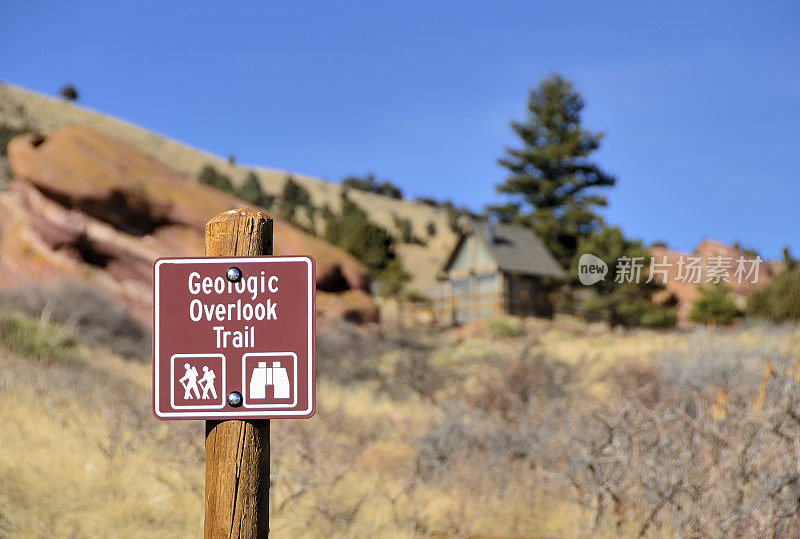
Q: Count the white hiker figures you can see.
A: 2